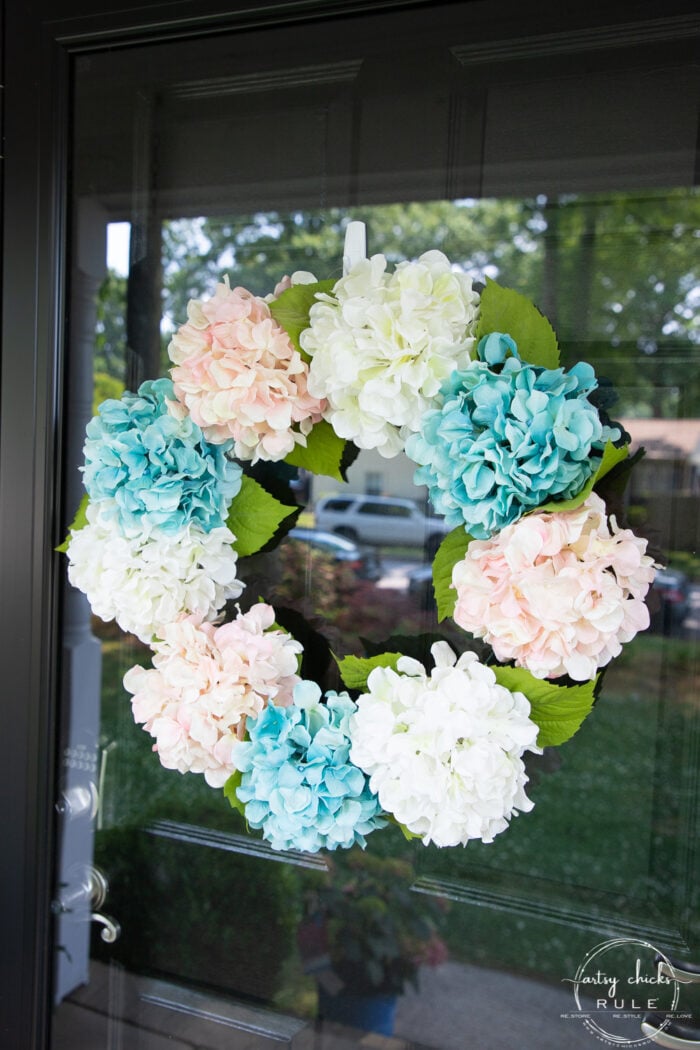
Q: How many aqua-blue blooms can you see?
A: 3